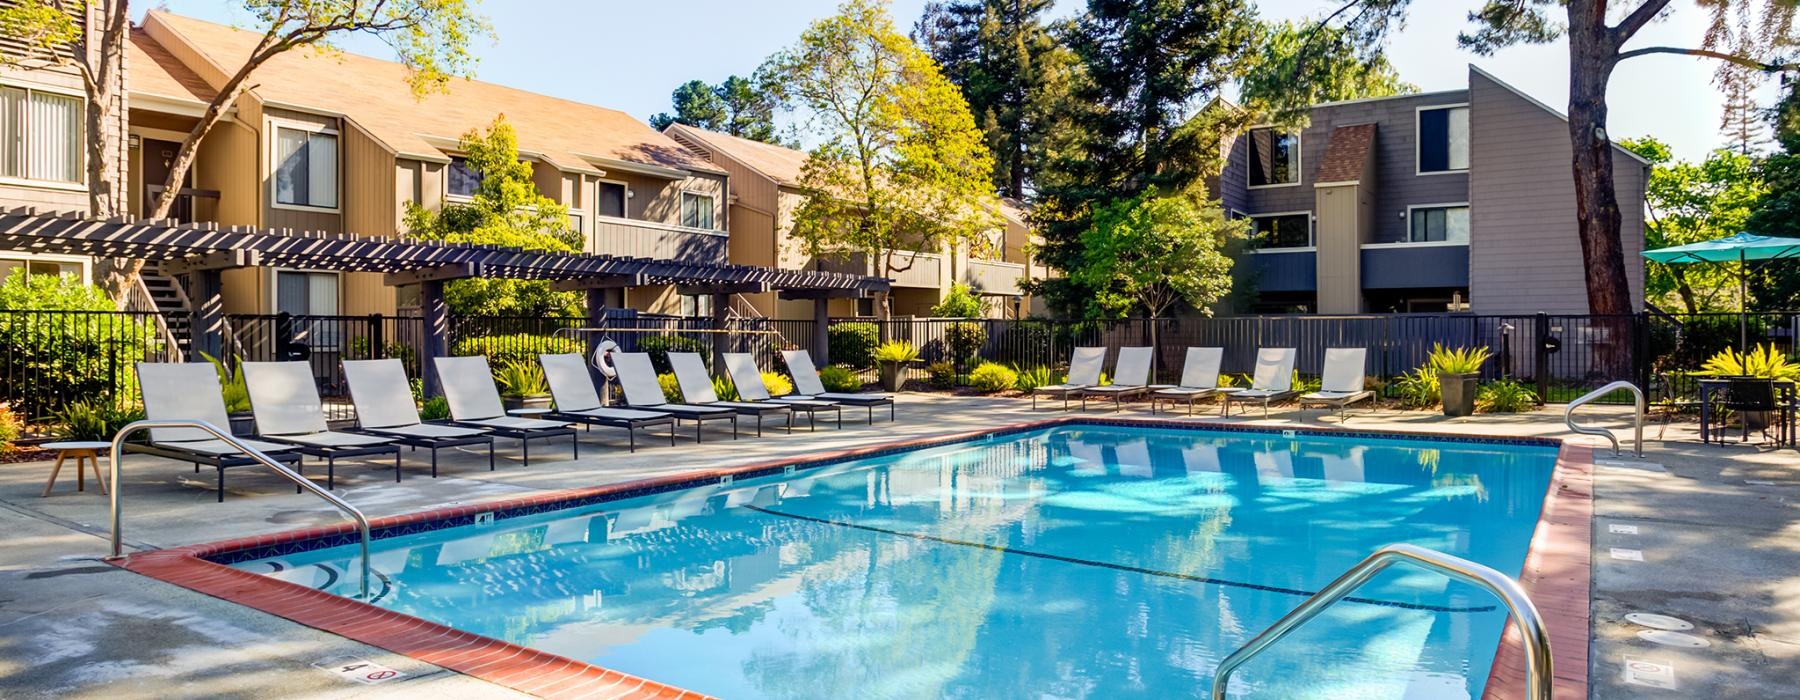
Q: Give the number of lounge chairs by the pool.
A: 14